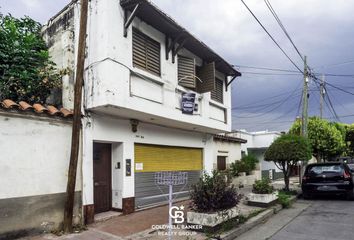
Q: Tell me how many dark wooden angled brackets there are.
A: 4